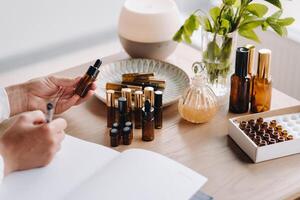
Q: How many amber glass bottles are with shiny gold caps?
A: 6